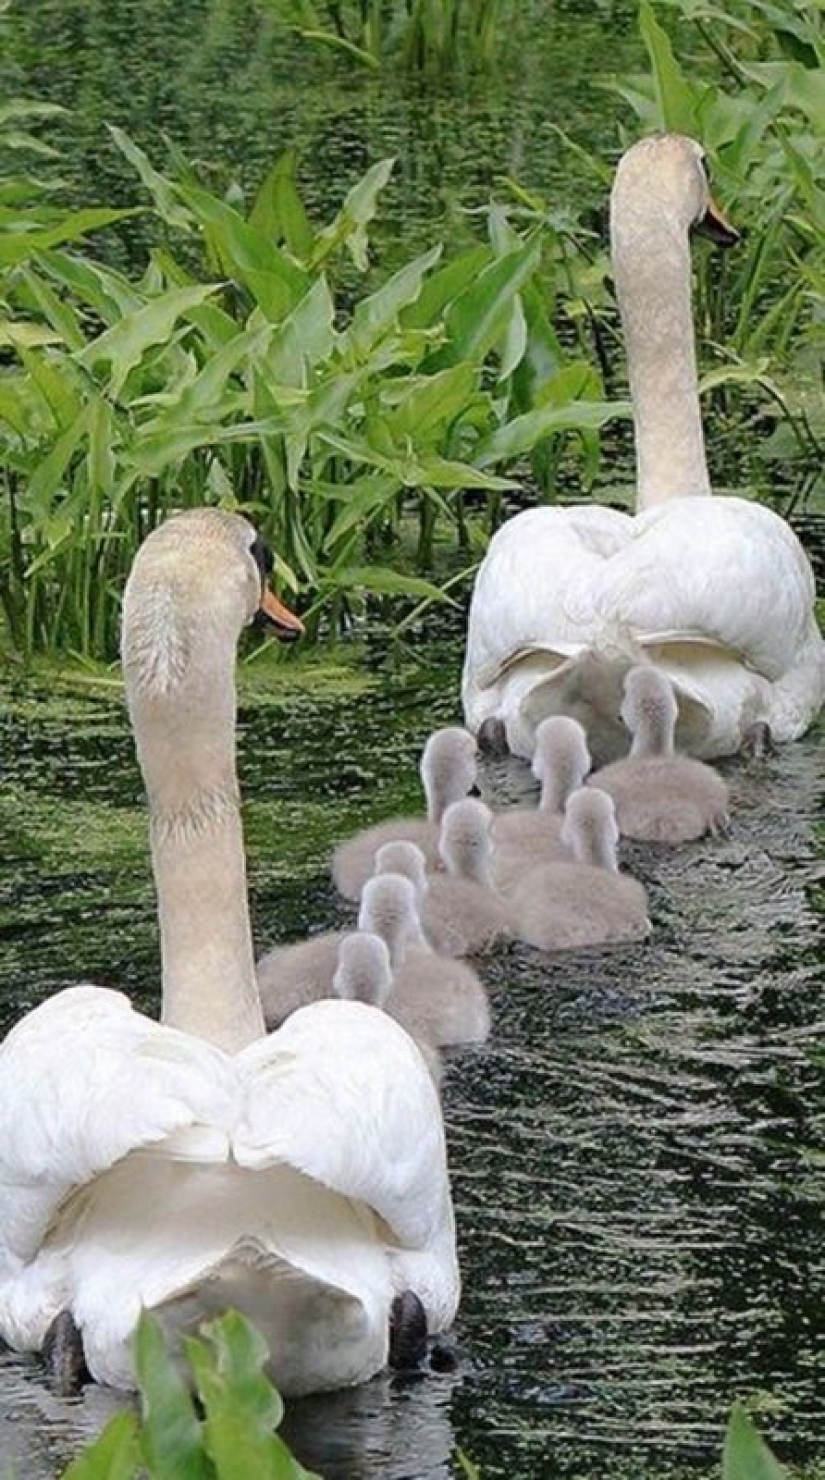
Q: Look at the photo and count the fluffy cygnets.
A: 8